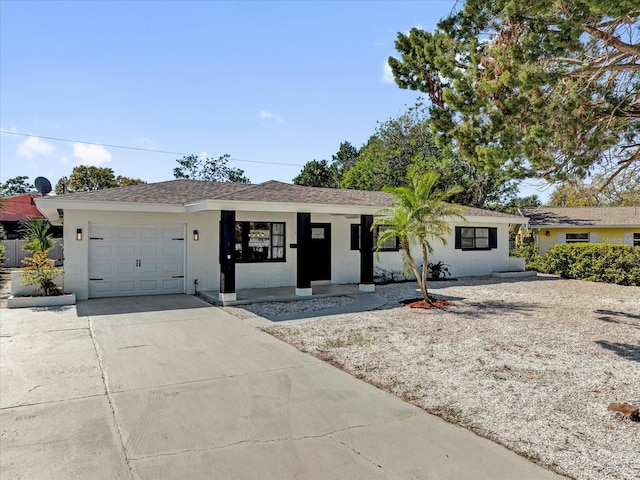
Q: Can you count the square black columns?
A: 3